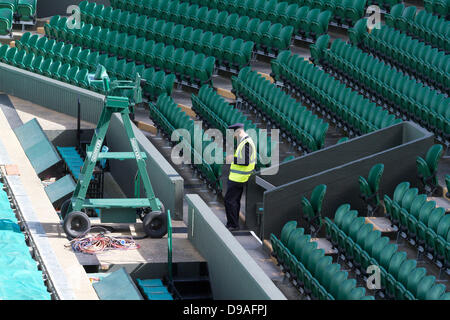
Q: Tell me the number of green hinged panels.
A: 3